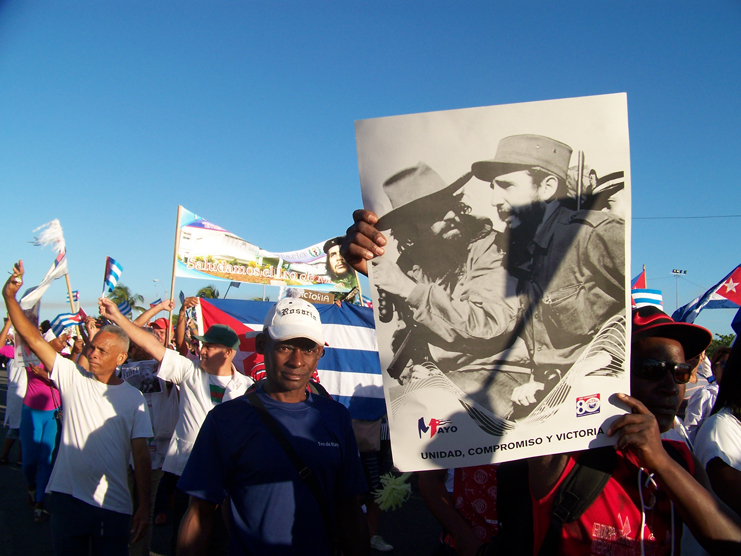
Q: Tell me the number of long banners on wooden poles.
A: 1